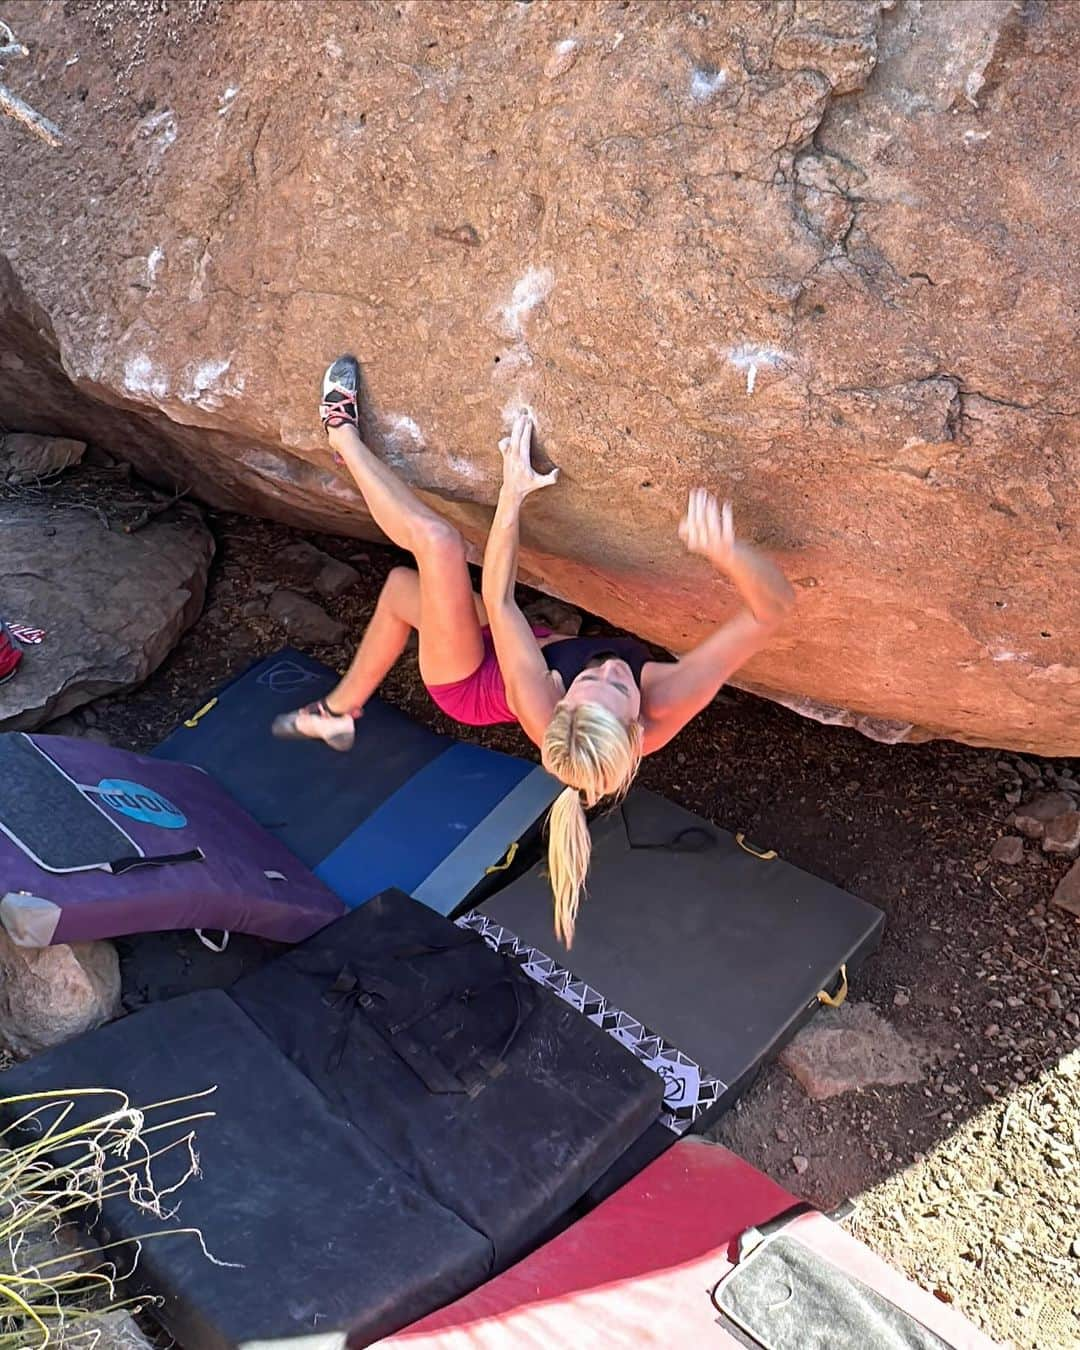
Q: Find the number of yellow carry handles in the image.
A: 4